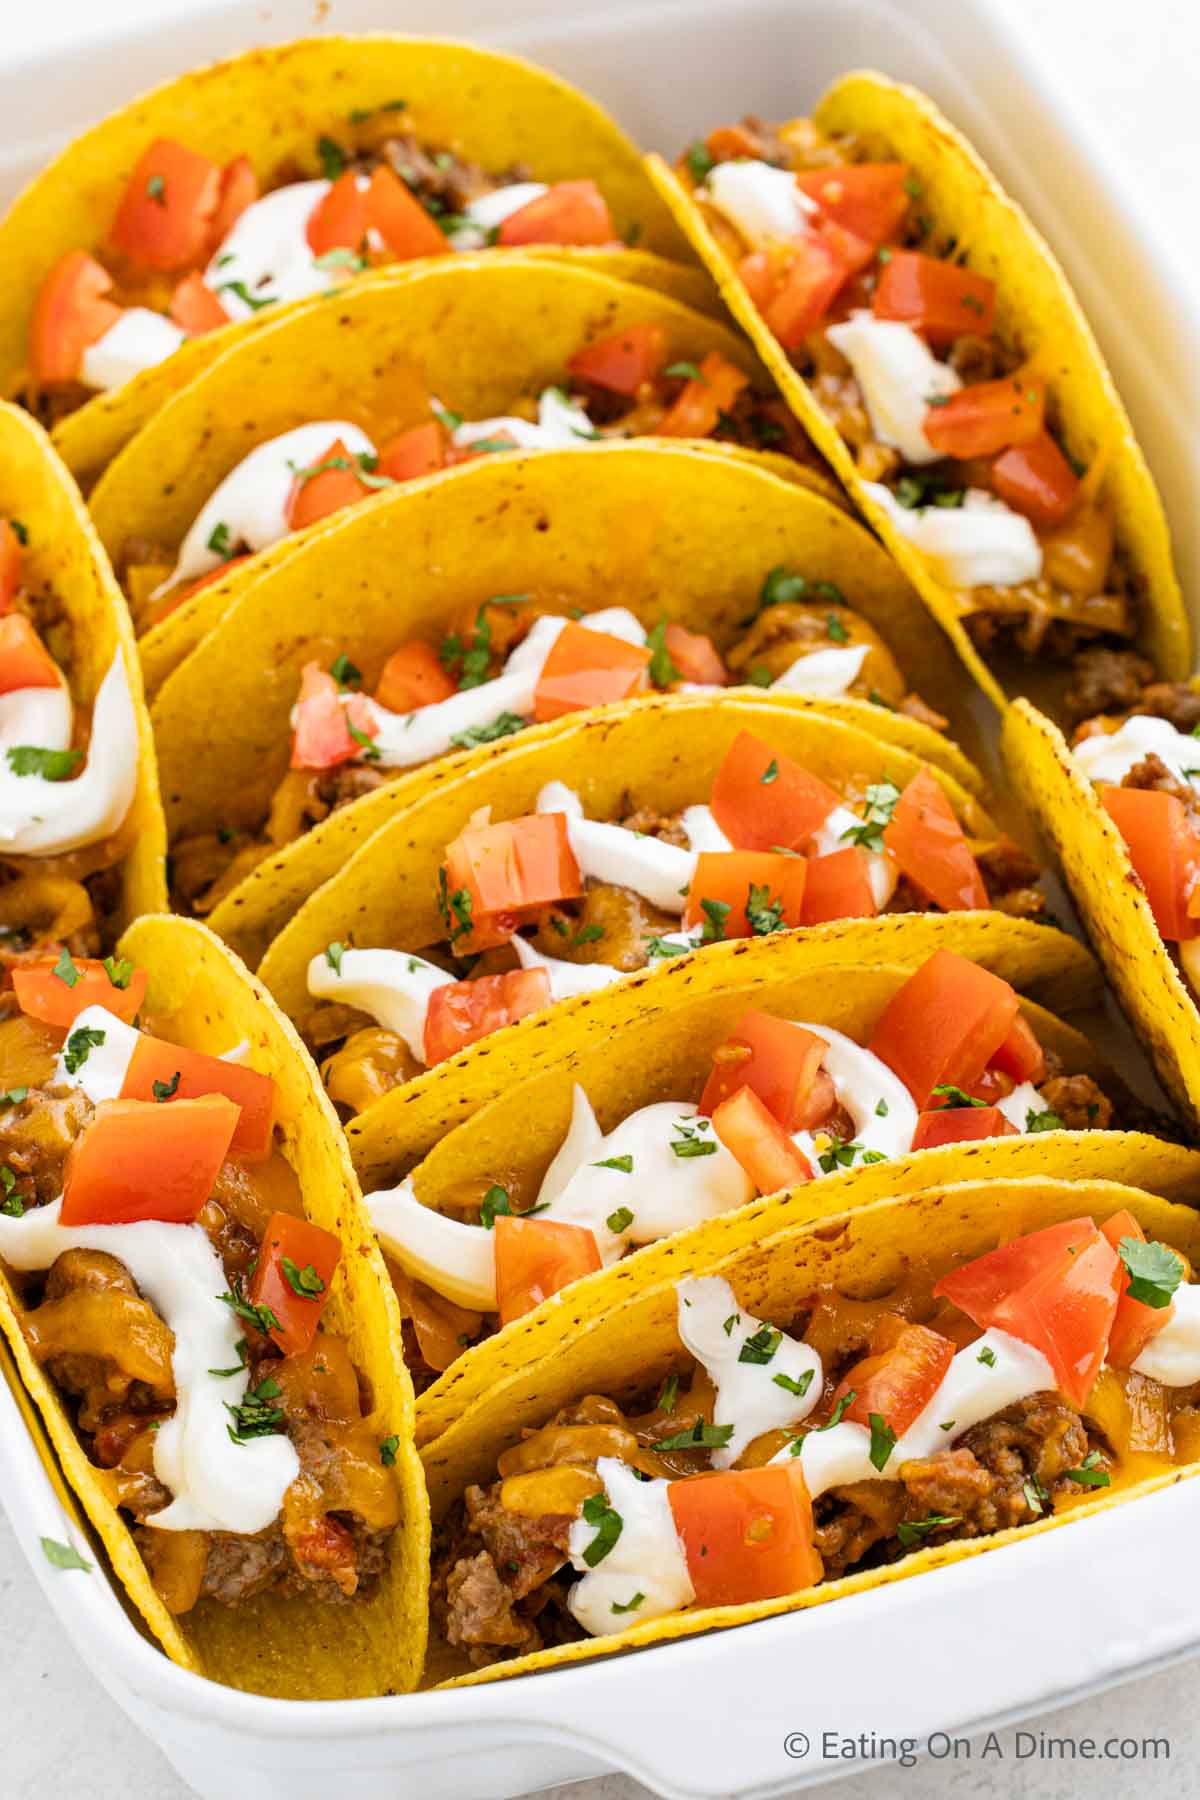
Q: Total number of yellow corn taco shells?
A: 10